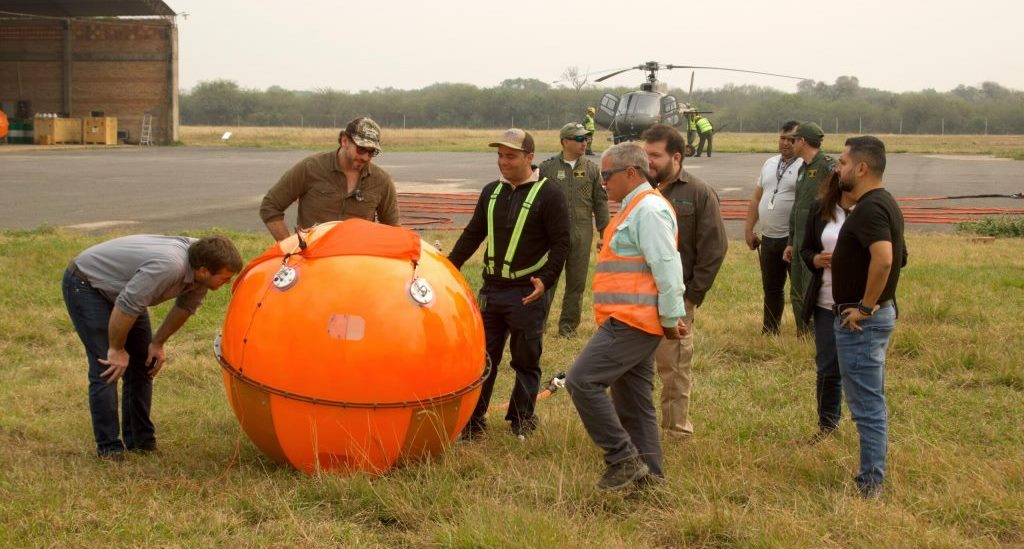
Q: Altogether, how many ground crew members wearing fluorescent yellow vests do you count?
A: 3